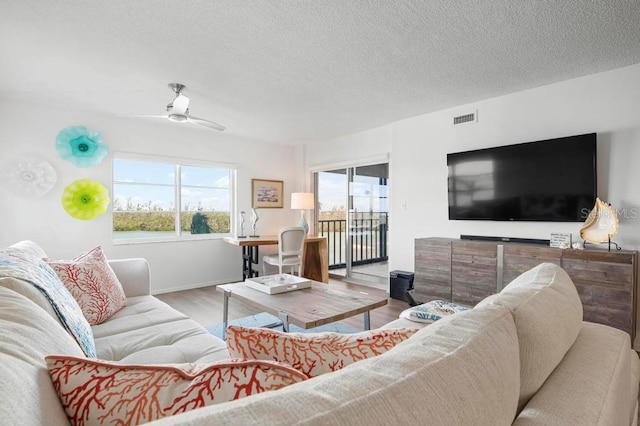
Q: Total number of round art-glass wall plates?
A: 3